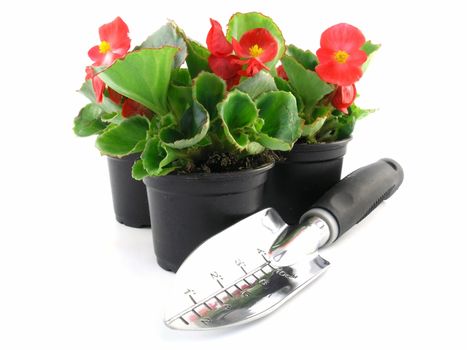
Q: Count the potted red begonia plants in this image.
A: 3